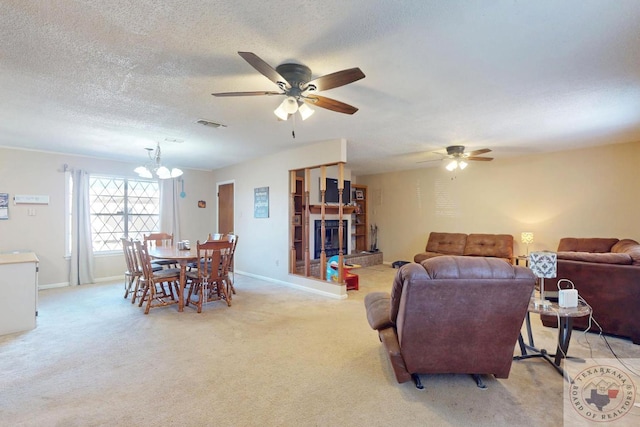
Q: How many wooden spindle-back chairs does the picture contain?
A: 6